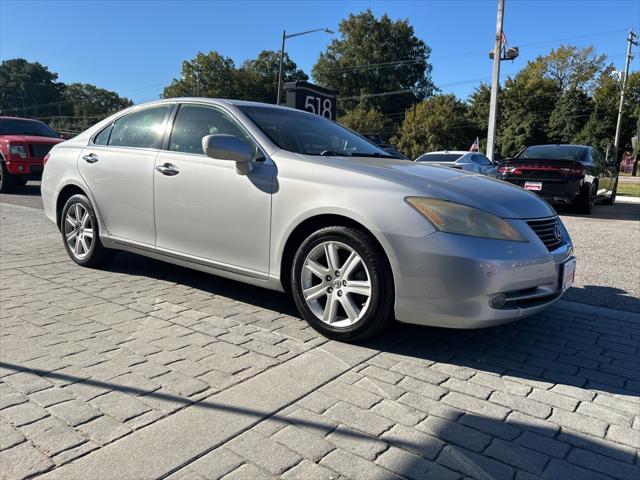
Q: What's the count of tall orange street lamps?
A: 0